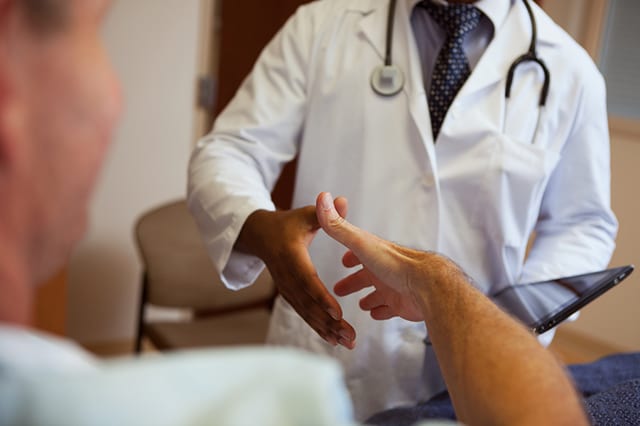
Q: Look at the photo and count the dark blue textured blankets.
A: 1